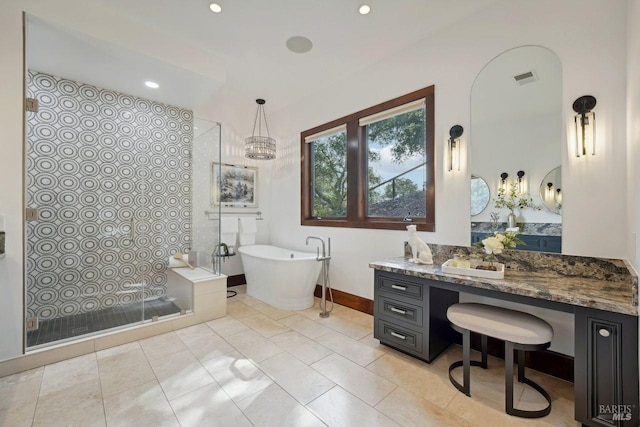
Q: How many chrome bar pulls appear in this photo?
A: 3